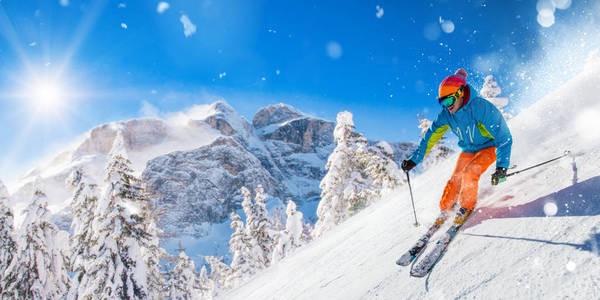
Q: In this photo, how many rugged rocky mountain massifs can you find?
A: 1